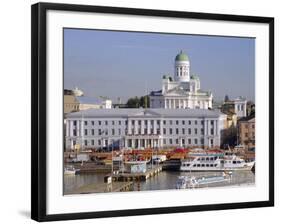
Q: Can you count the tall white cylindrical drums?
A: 1